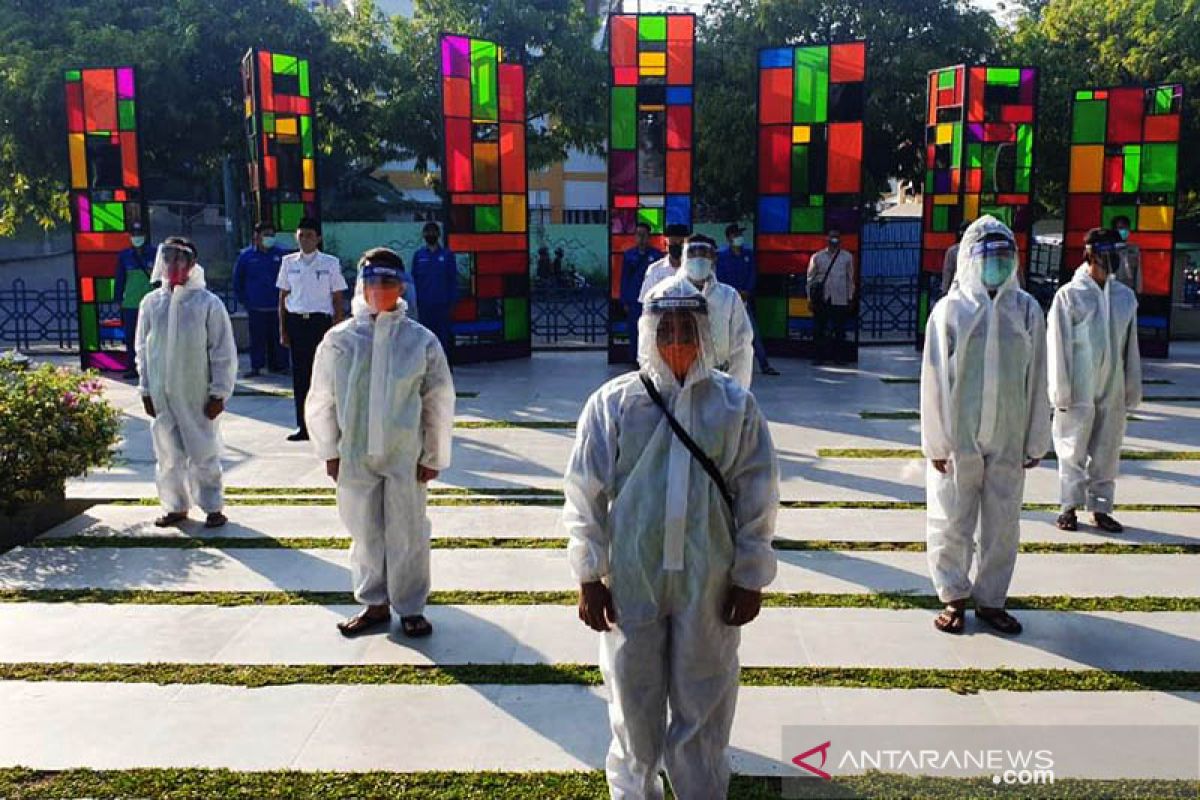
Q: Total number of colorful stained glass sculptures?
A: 7